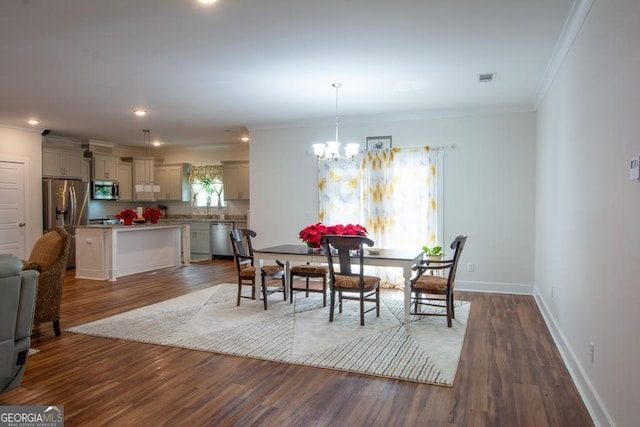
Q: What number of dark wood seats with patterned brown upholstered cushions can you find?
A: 4